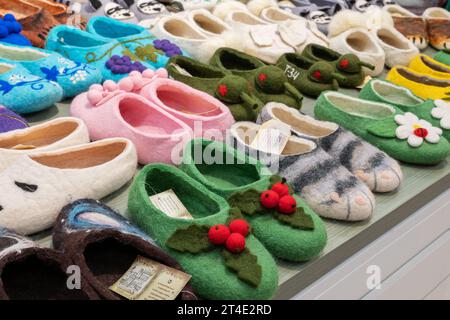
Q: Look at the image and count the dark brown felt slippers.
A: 2